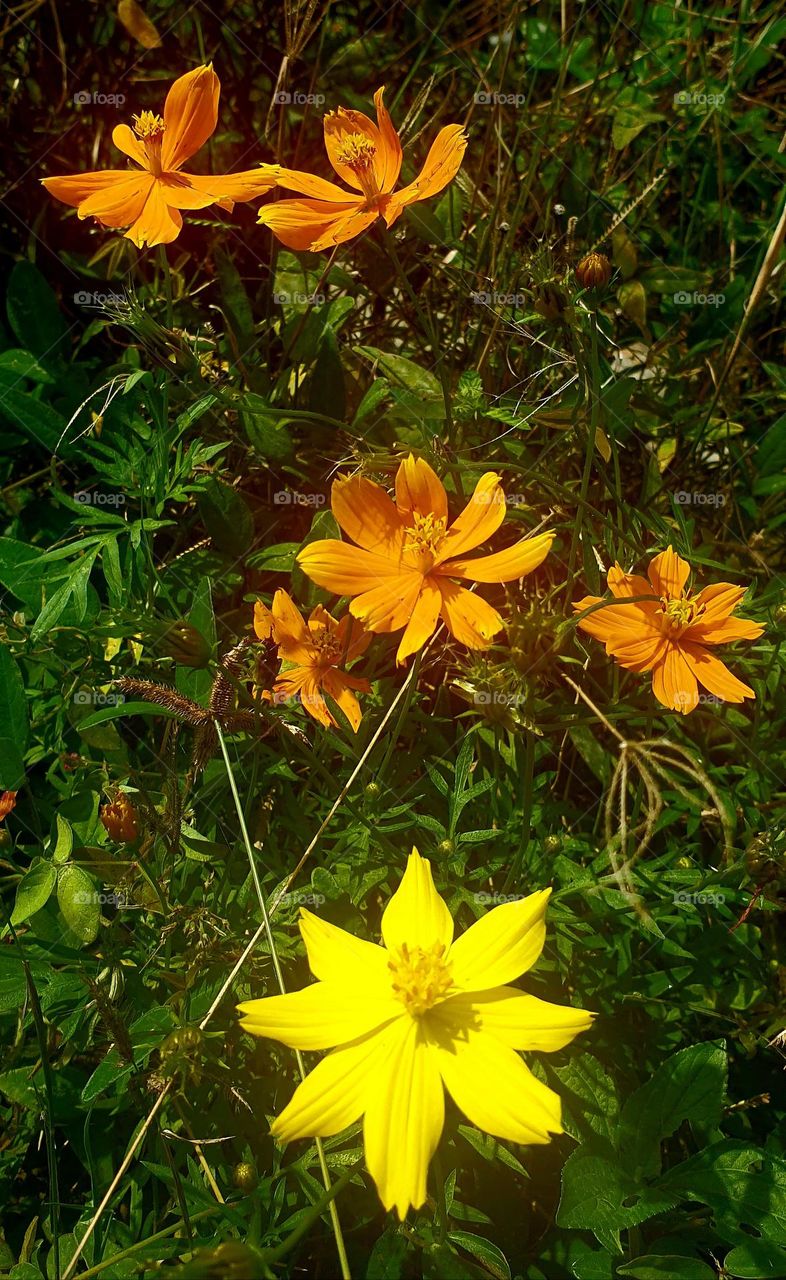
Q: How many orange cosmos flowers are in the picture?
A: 5